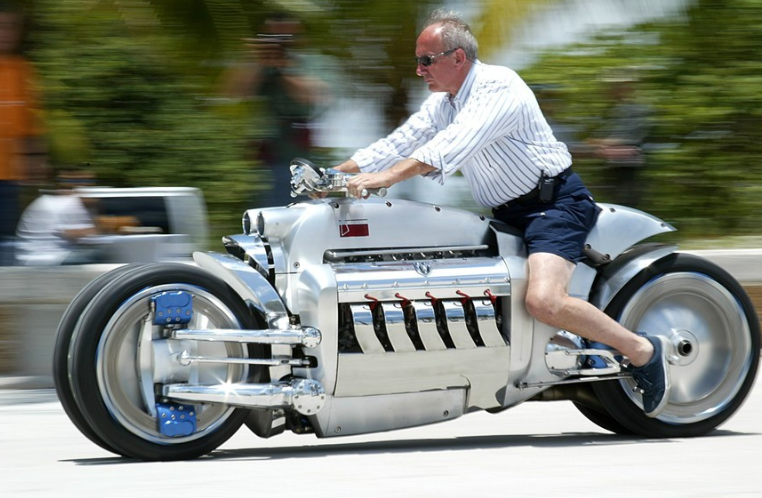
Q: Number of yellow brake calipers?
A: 0